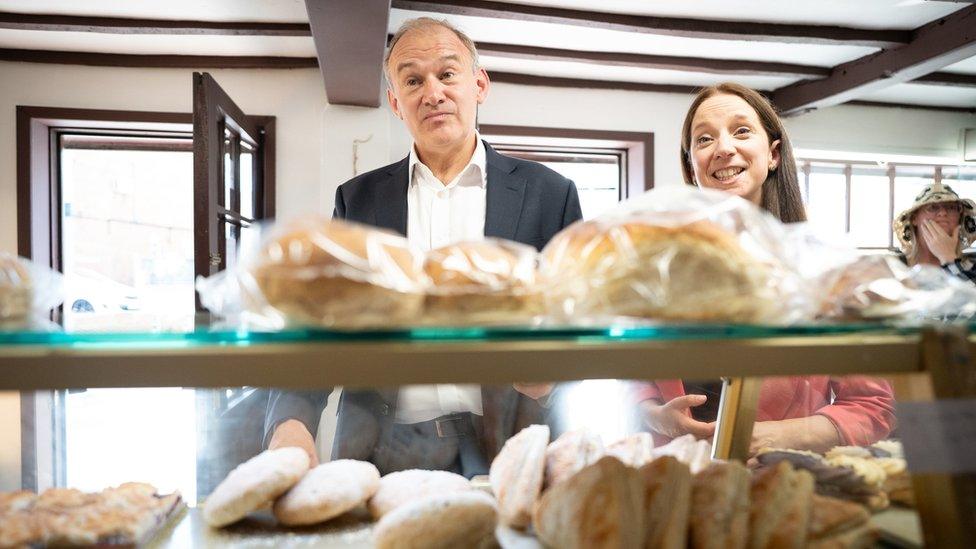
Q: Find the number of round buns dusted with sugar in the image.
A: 4